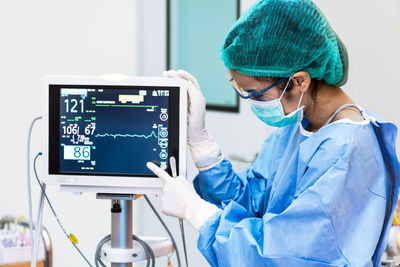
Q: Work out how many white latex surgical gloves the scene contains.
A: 2